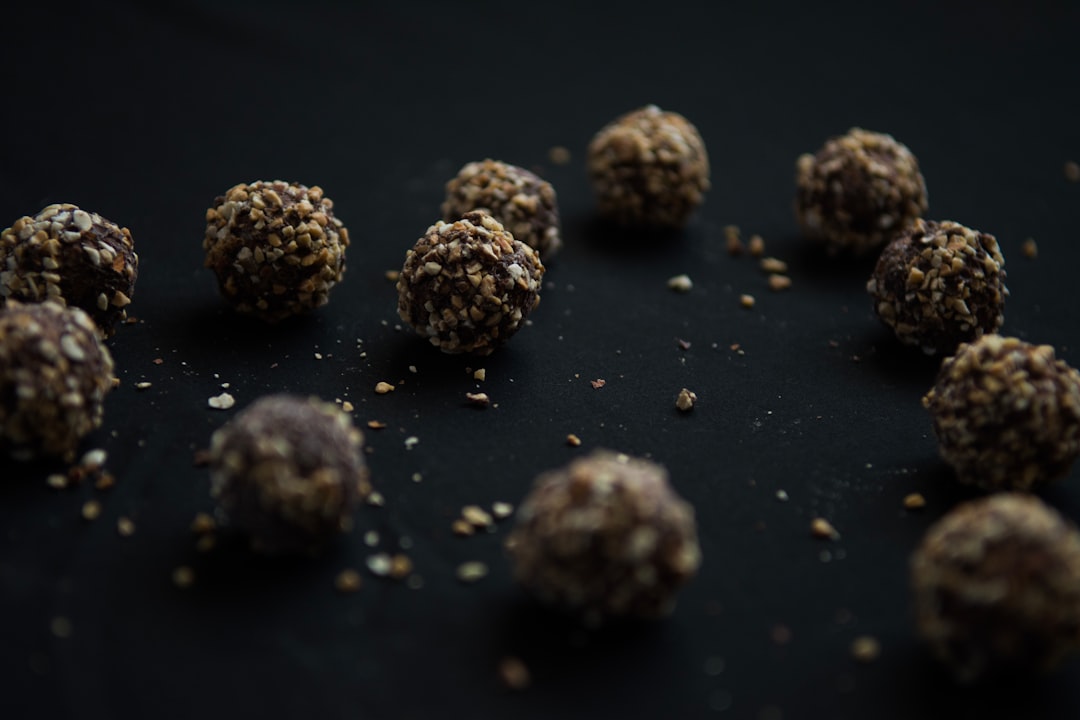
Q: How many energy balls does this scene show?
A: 12